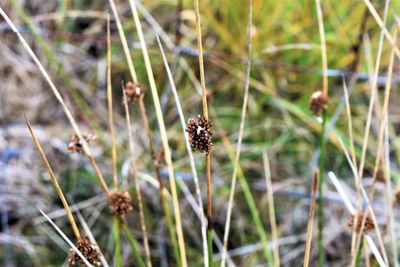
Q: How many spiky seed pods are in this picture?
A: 7